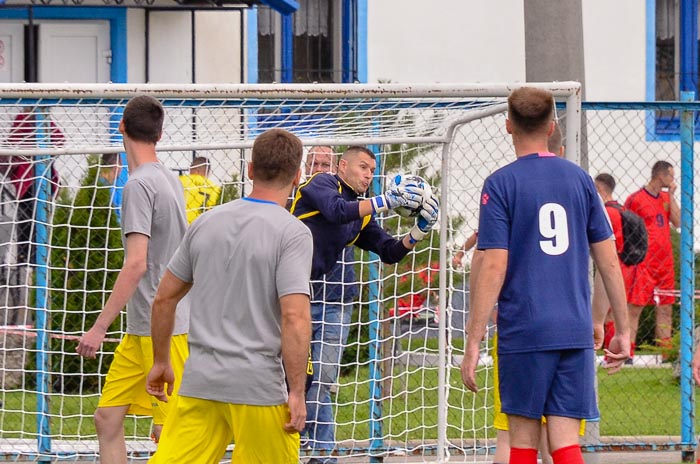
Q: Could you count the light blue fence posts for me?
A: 3